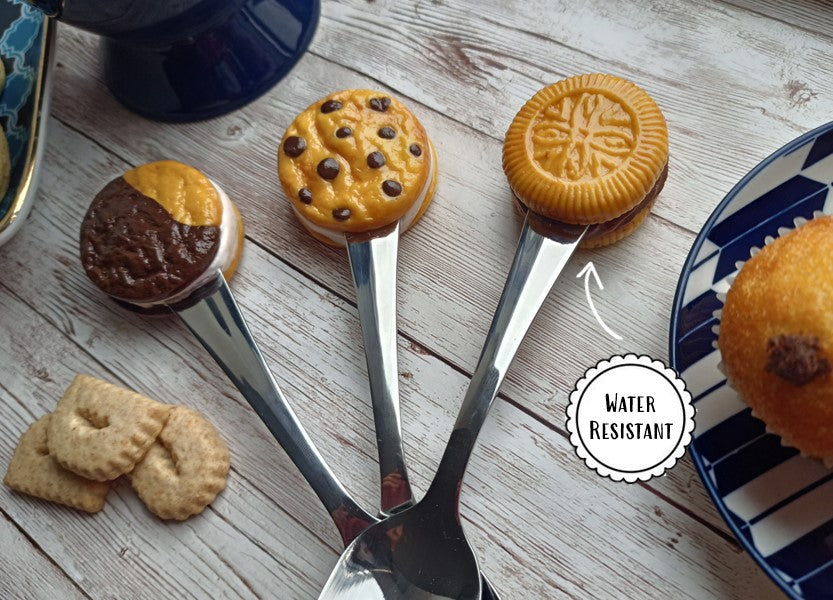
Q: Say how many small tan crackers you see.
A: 3